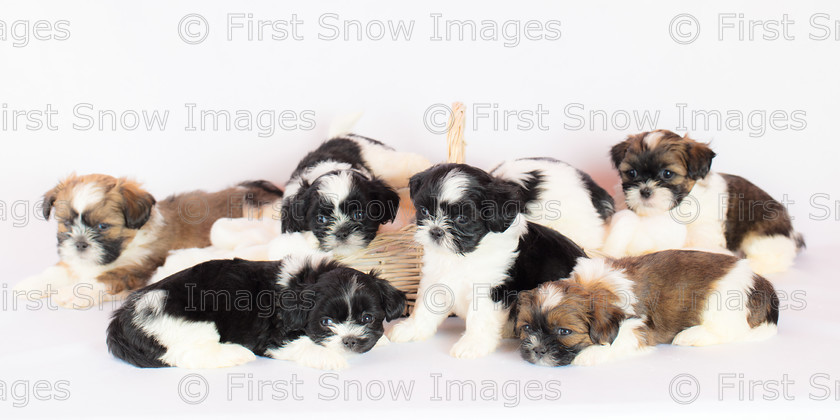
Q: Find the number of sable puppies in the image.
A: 3